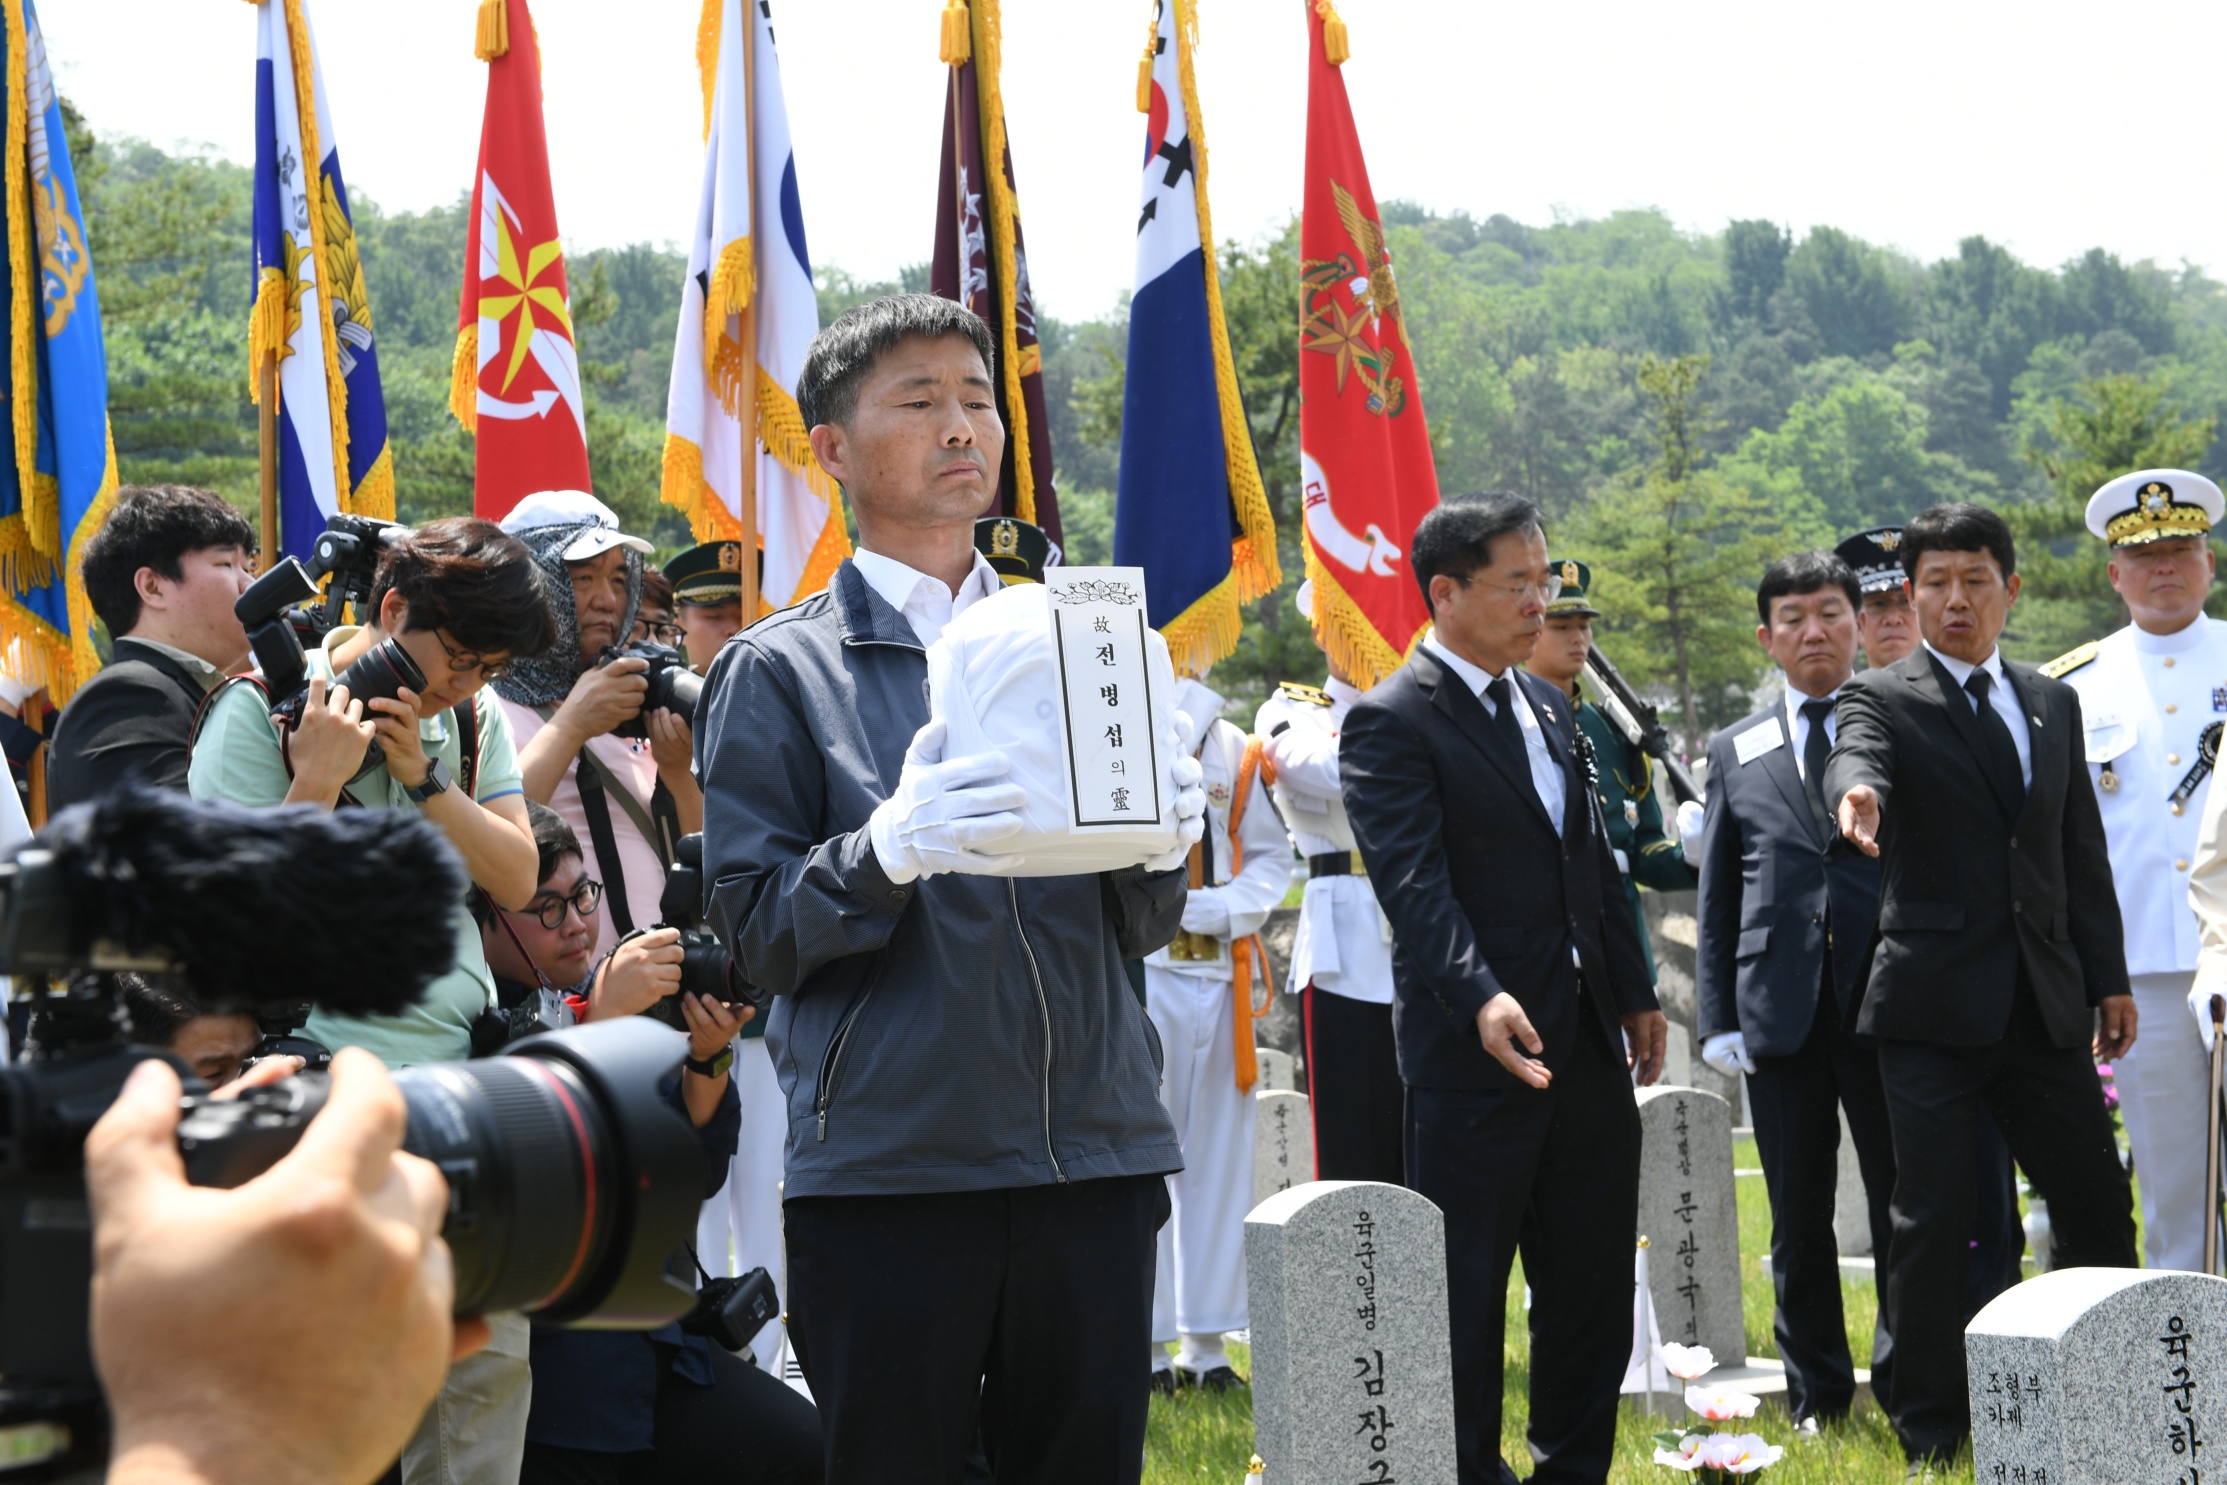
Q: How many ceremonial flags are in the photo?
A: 7